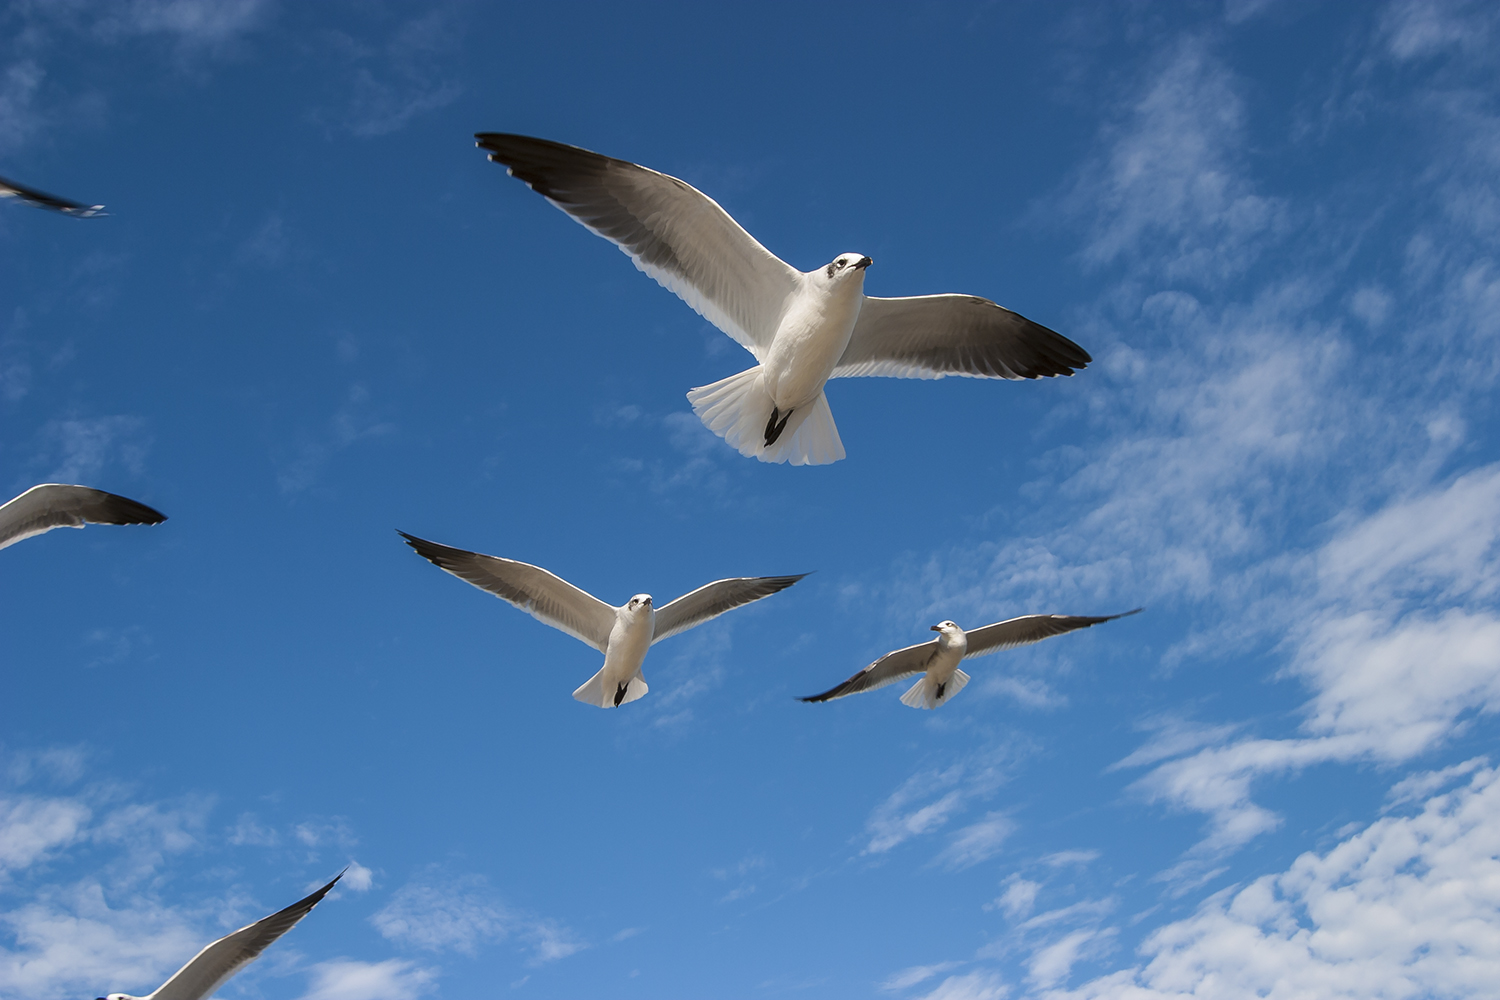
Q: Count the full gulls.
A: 3